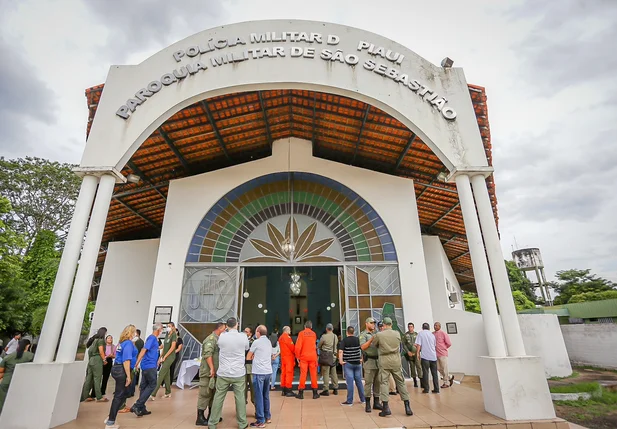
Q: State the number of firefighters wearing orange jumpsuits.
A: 2